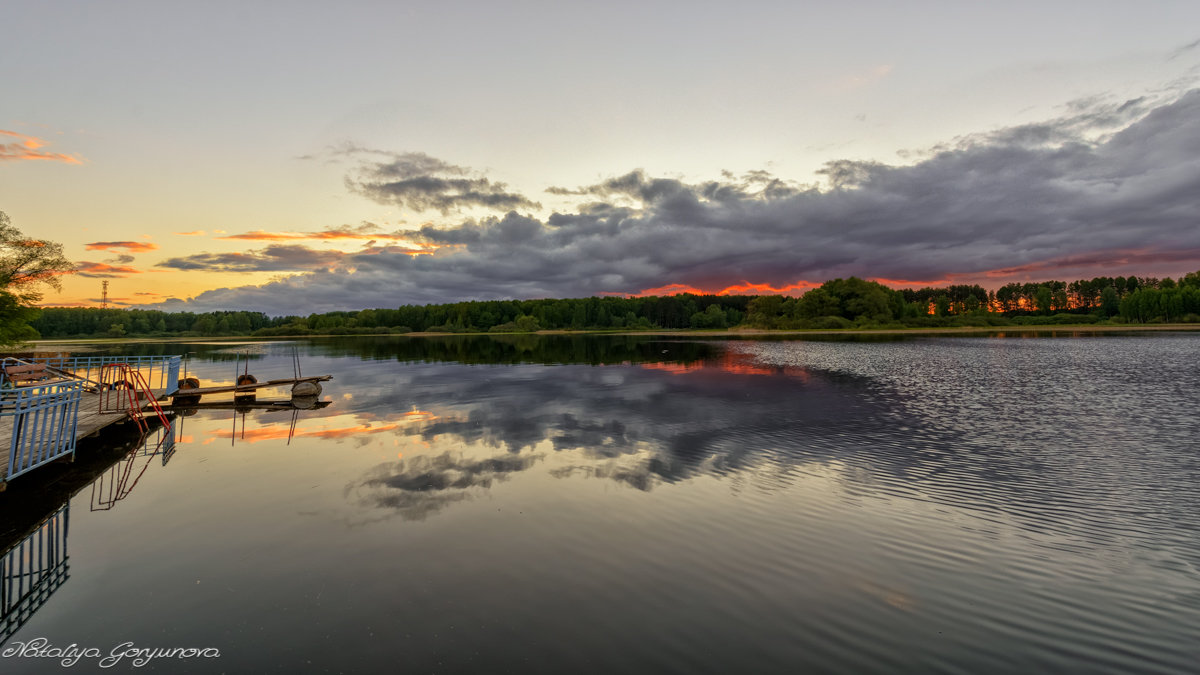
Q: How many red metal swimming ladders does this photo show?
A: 1